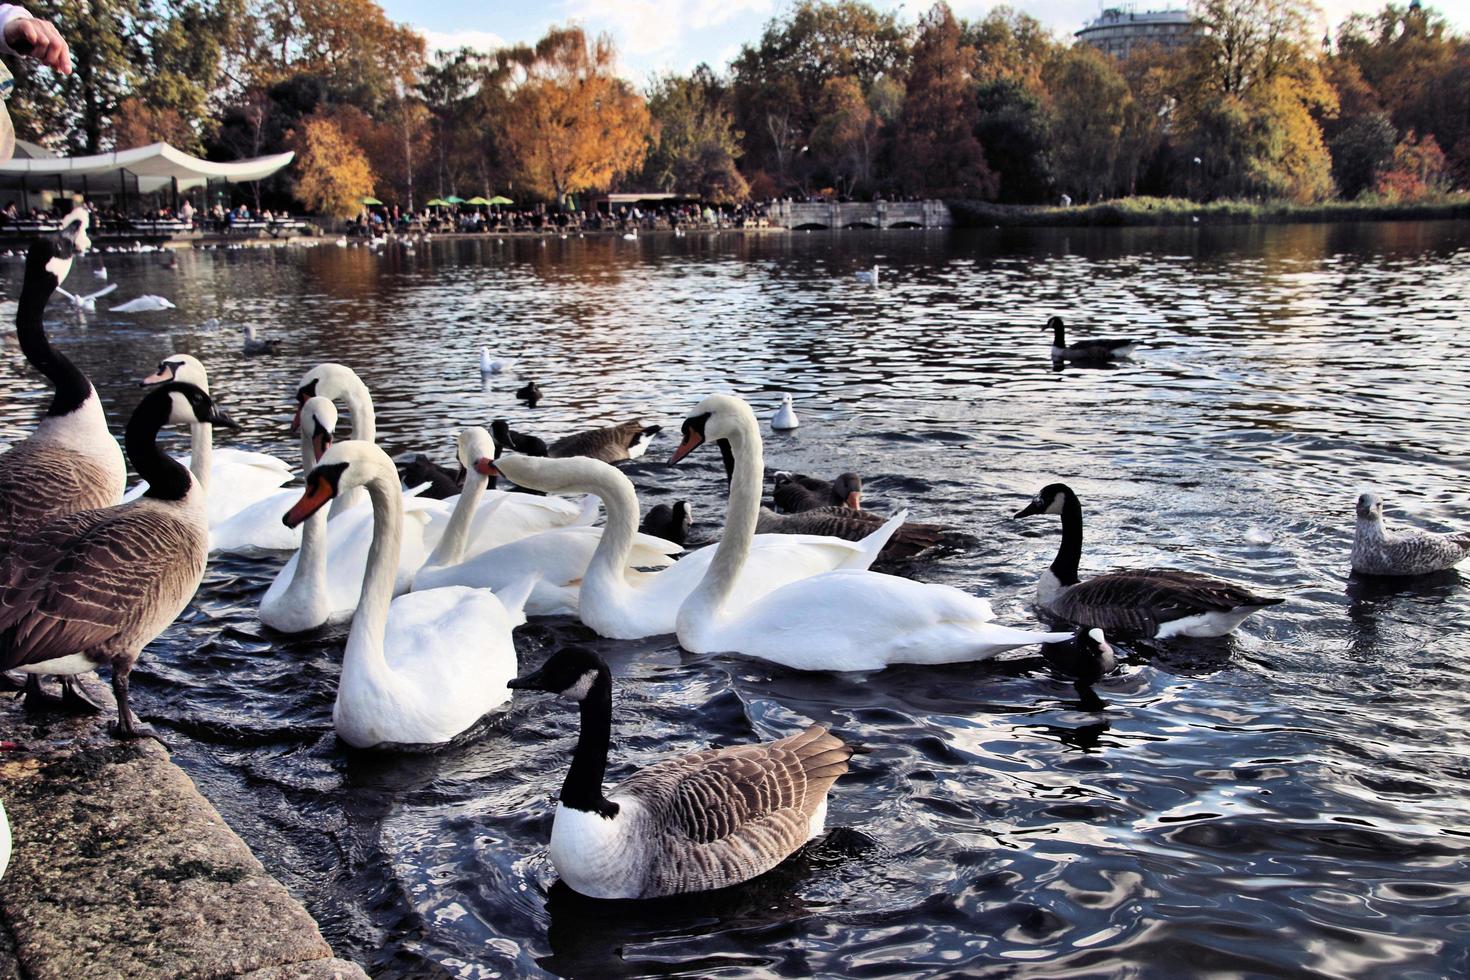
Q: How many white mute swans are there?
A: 7